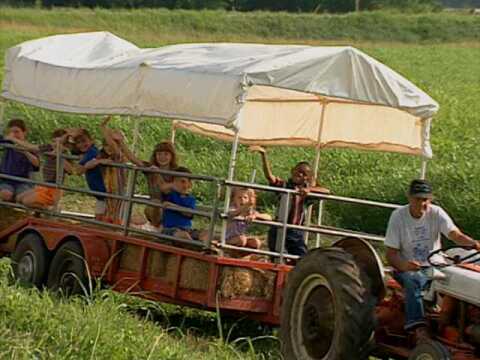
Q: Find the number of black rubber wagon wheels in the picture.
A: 2